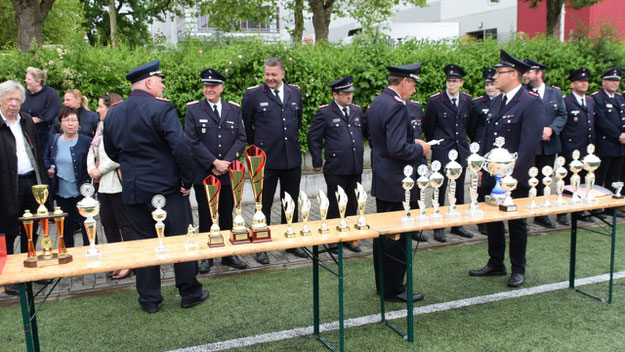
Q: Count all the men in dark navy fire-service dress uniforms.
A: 12